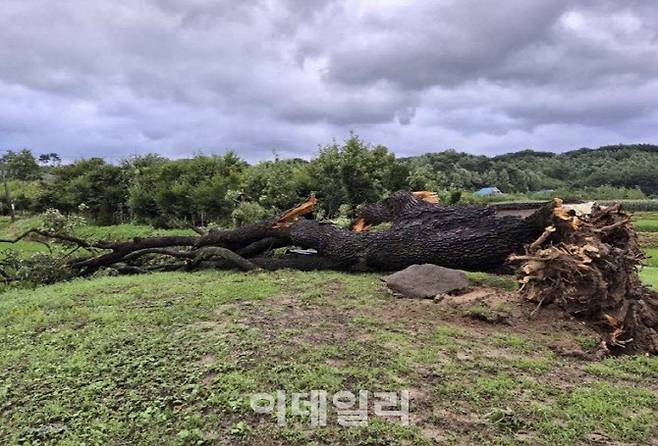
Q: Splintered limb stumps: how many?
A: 3